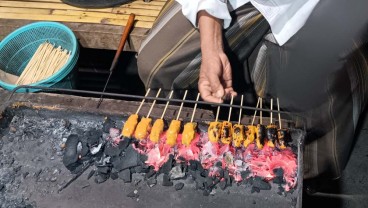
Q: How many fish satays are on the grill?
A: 12